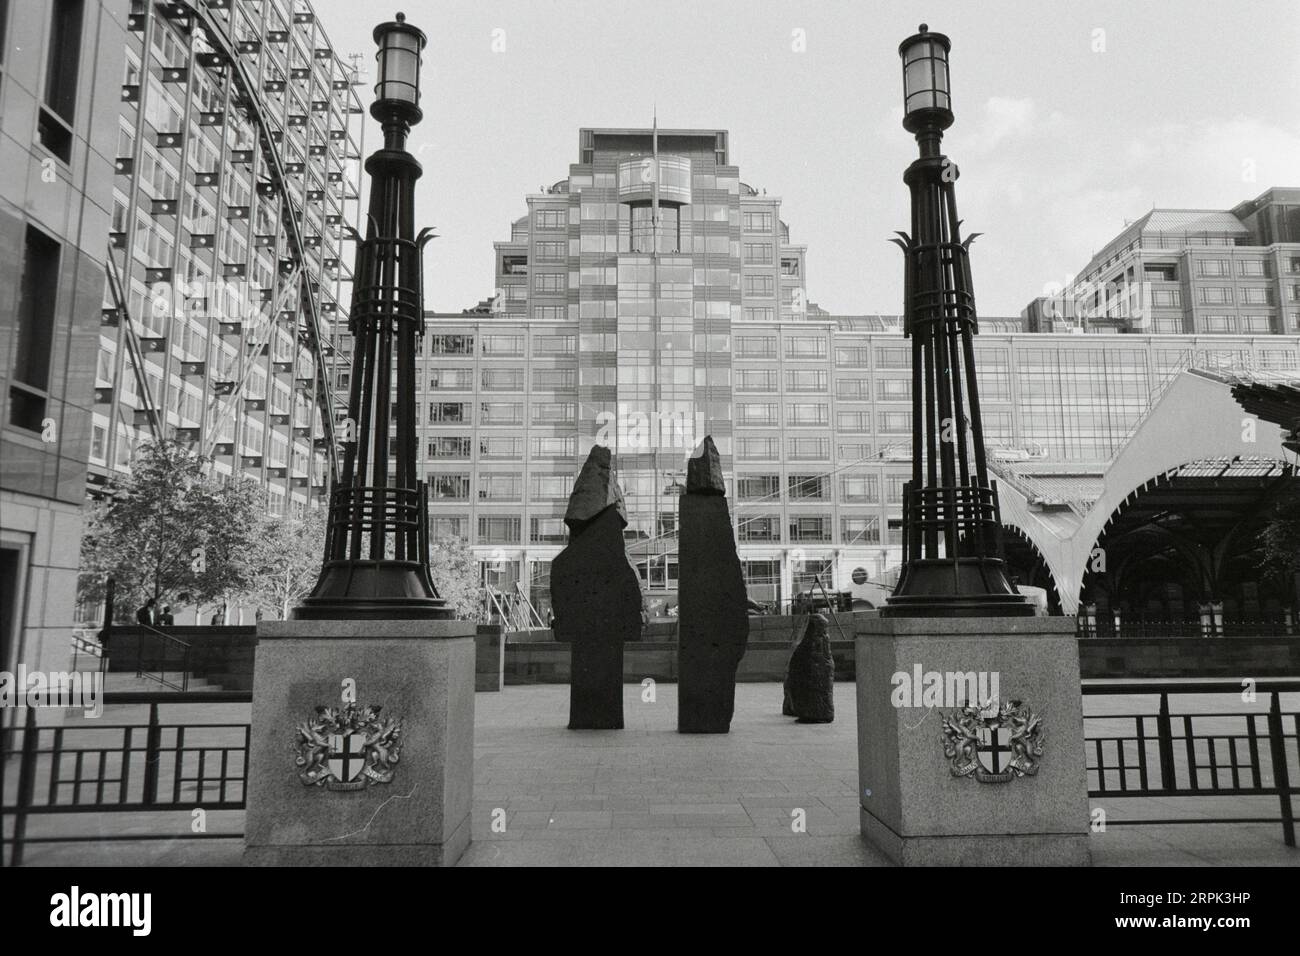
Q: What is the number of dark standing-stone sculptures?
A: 3